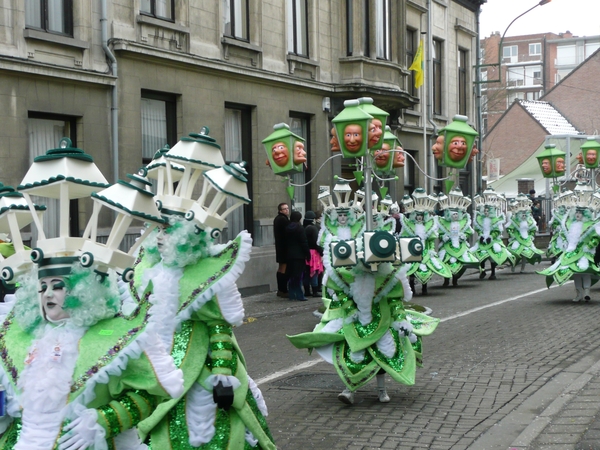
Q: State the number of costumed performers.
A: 11